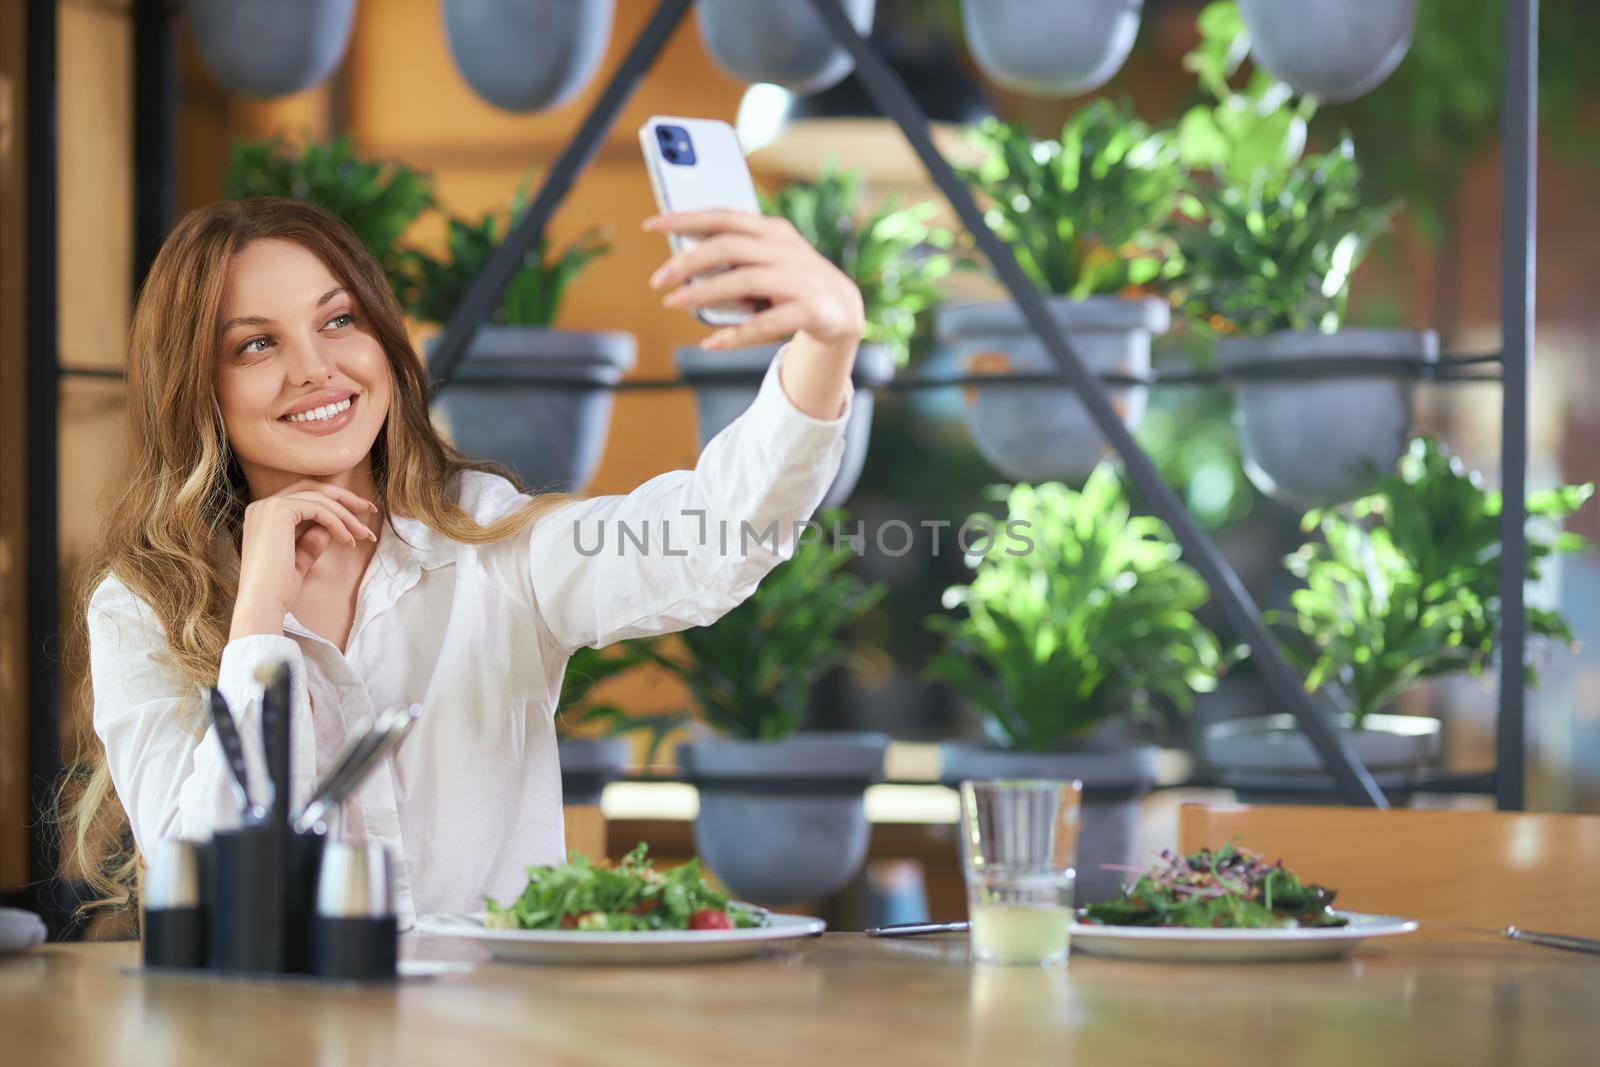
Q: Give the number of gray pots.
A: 13